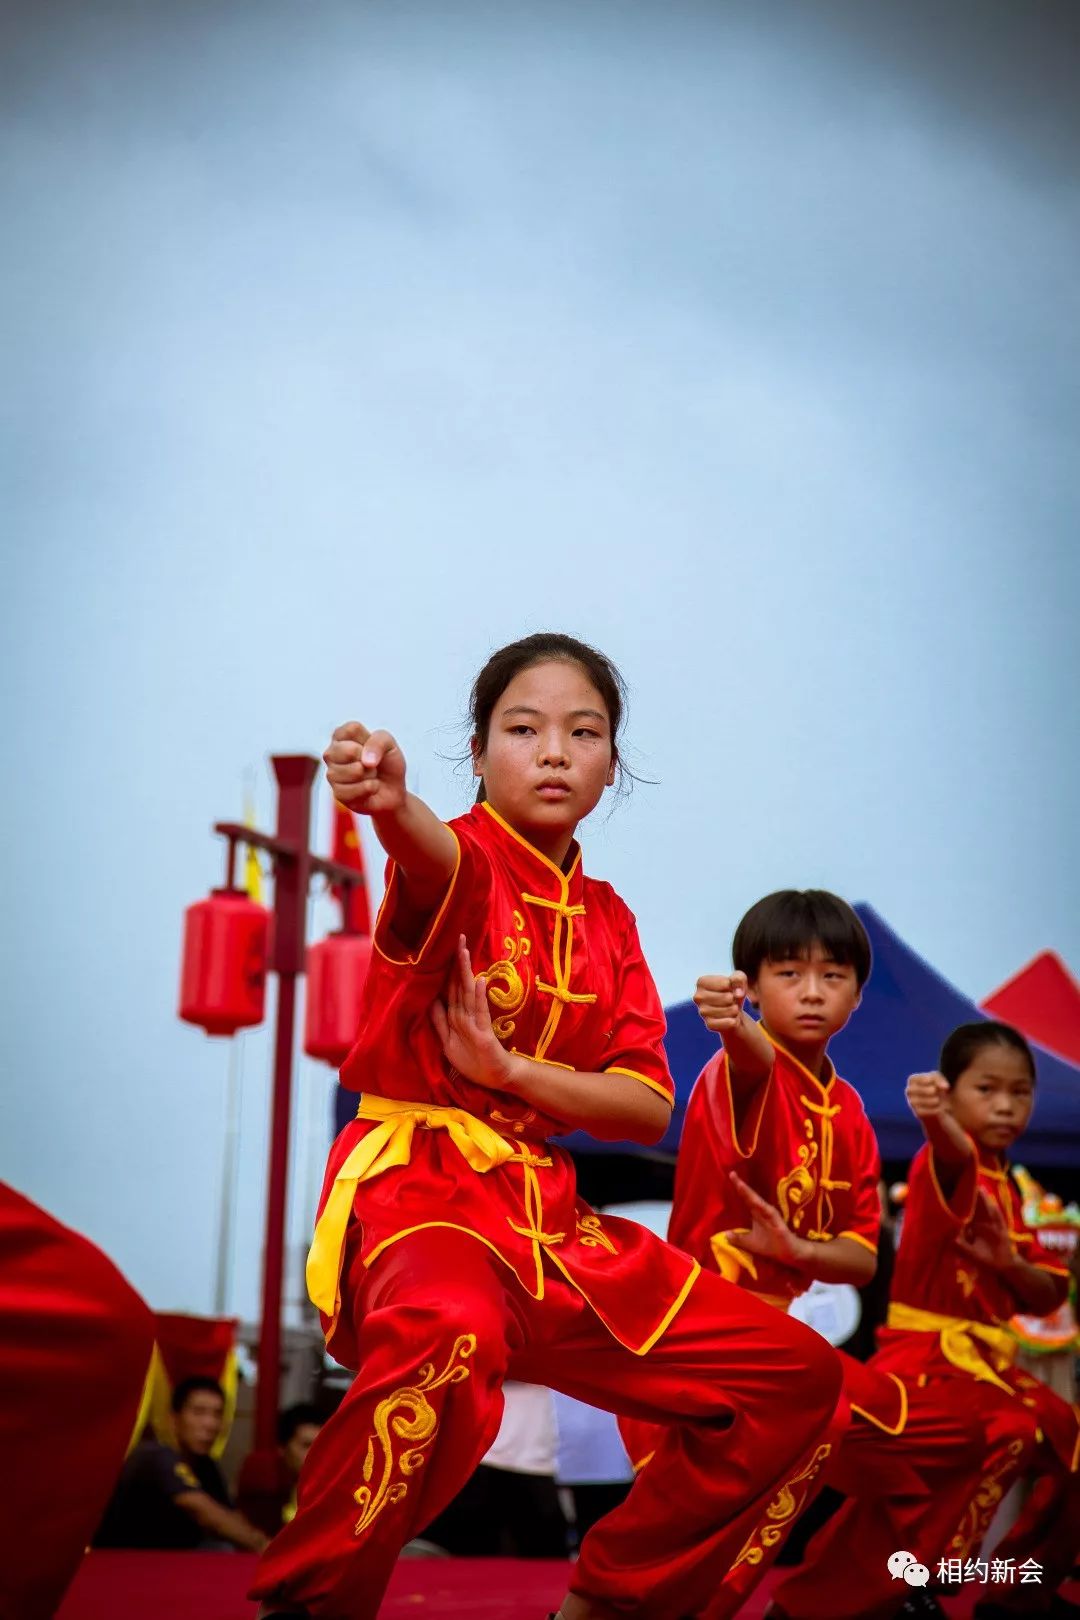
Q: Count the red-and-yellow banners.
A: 1